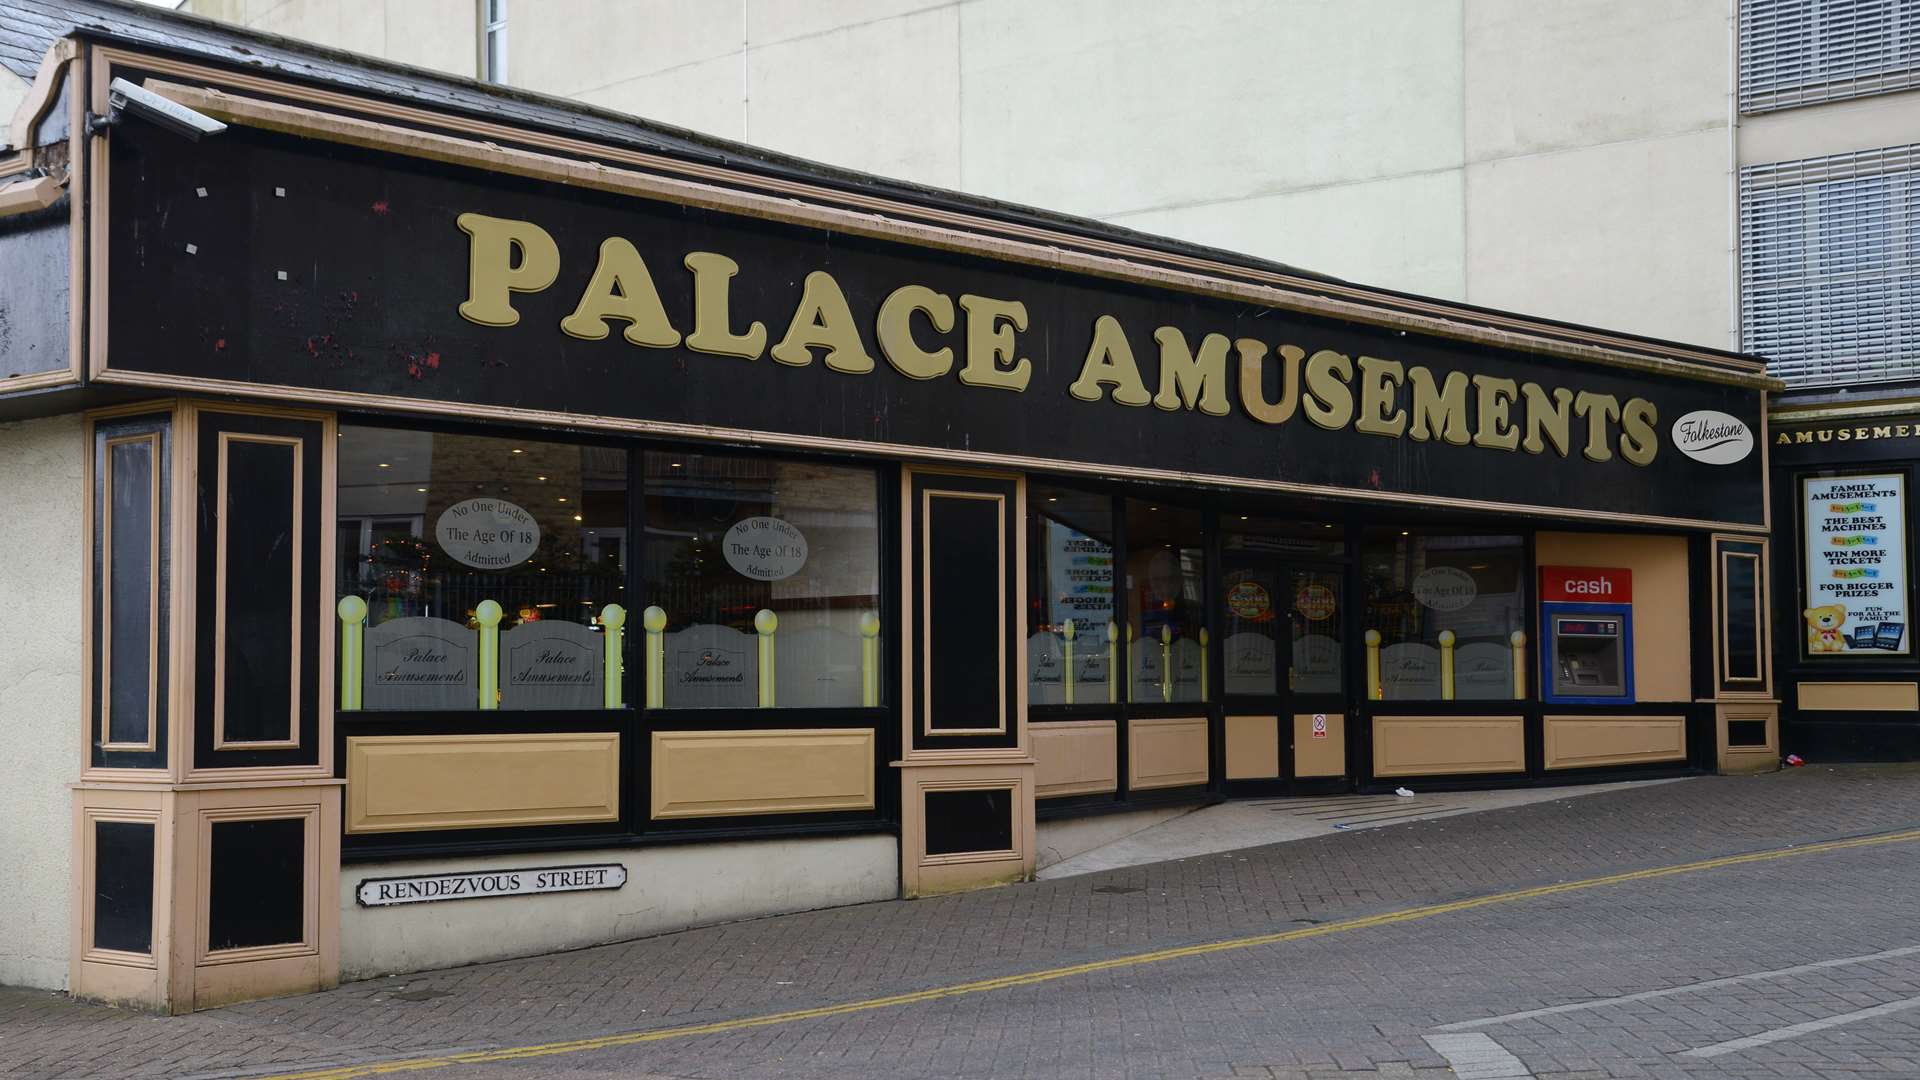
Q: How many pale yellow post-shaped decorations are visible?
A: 14